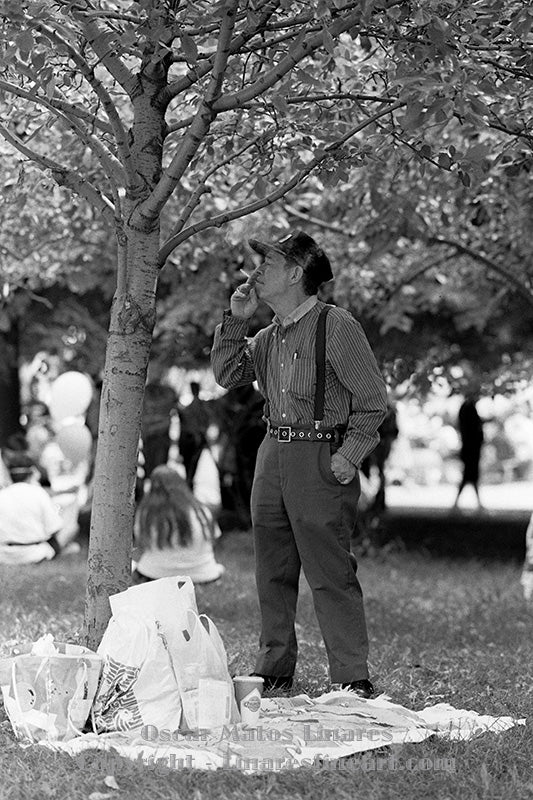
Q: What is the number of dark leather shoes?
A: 2